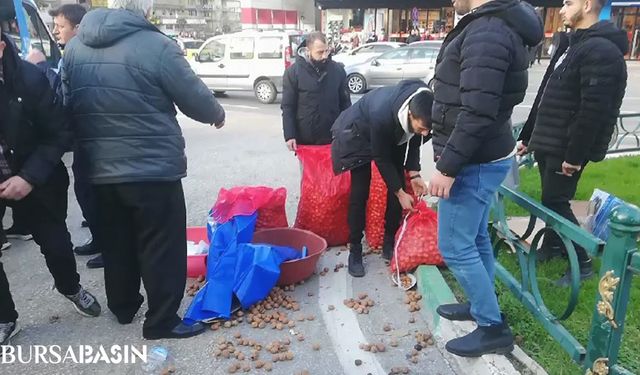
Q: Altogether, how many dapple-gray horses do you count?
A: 0